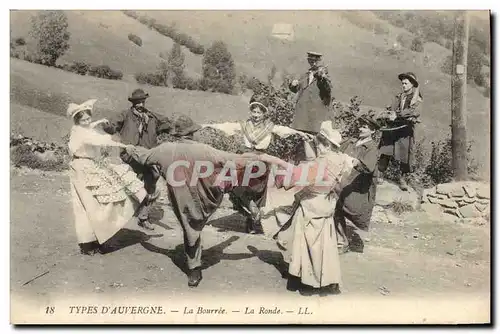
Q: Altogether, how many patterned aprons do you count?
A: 1